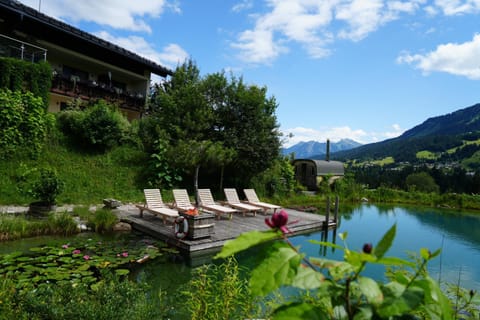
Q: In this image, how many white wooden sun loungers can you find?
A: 5